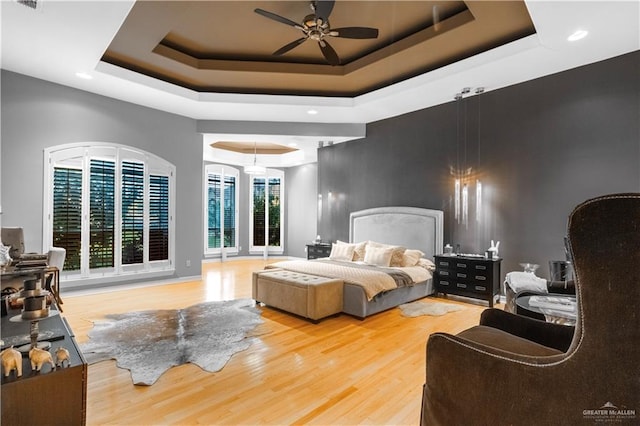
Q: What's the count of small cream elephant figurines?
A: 3